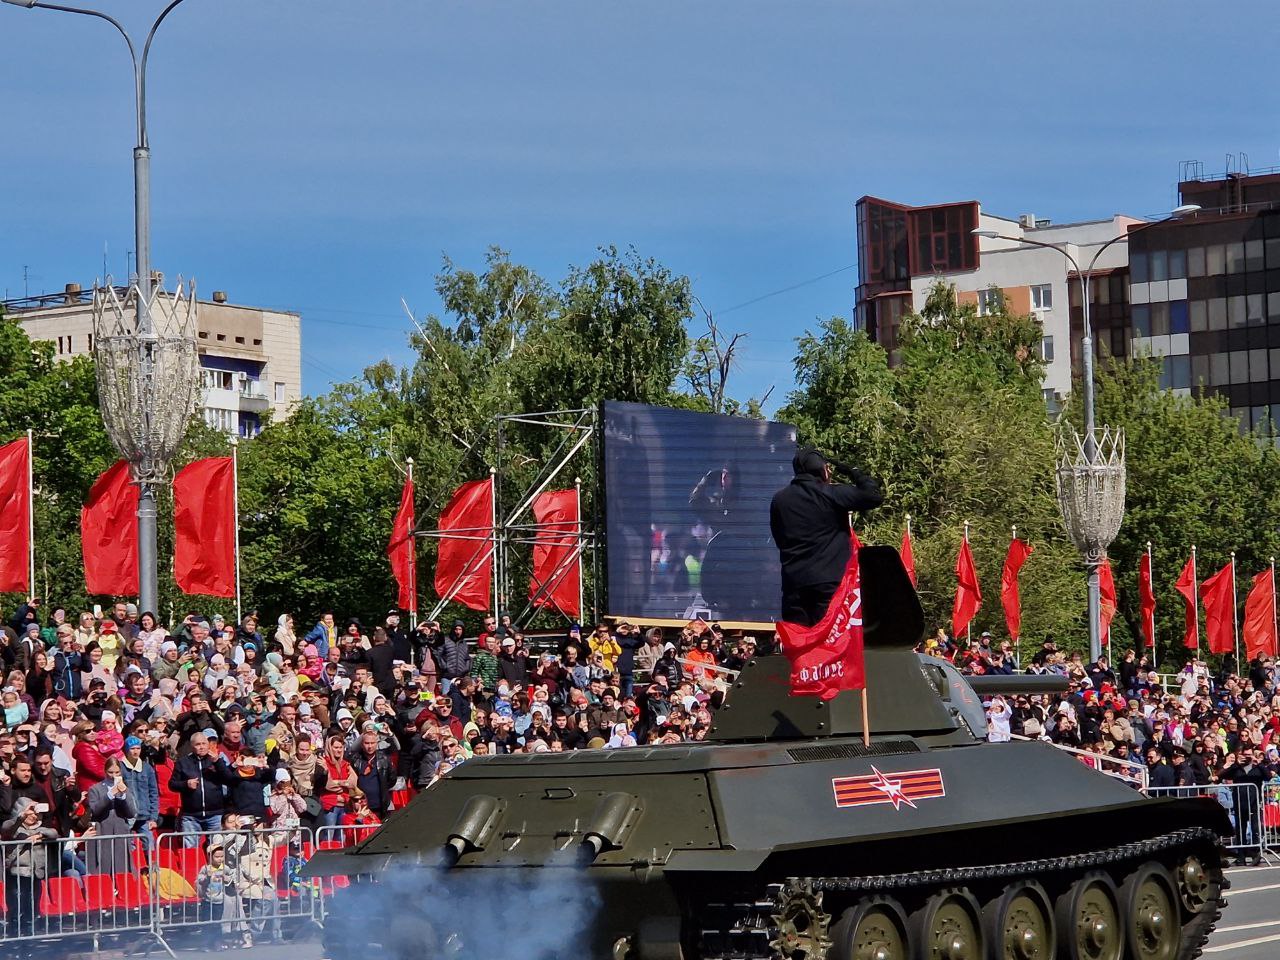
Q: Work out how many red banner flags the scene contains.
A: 15